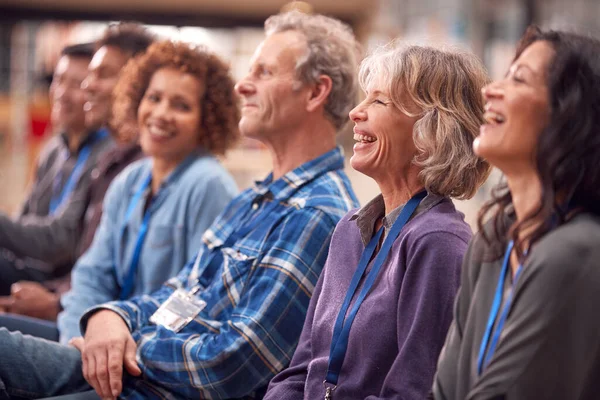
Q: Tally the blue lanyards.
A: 5